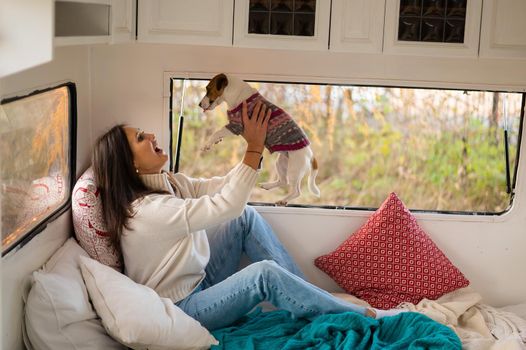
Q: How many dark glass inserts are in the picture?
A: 2